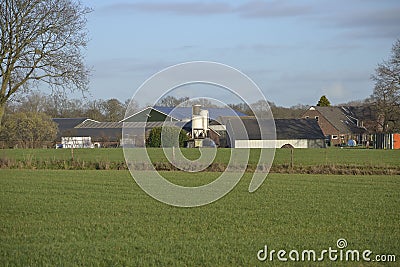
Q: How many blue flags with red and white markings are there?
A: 0